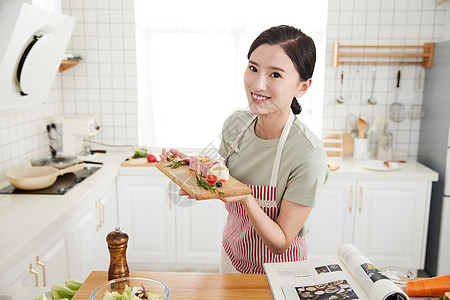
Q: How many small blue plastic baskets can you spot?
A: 0